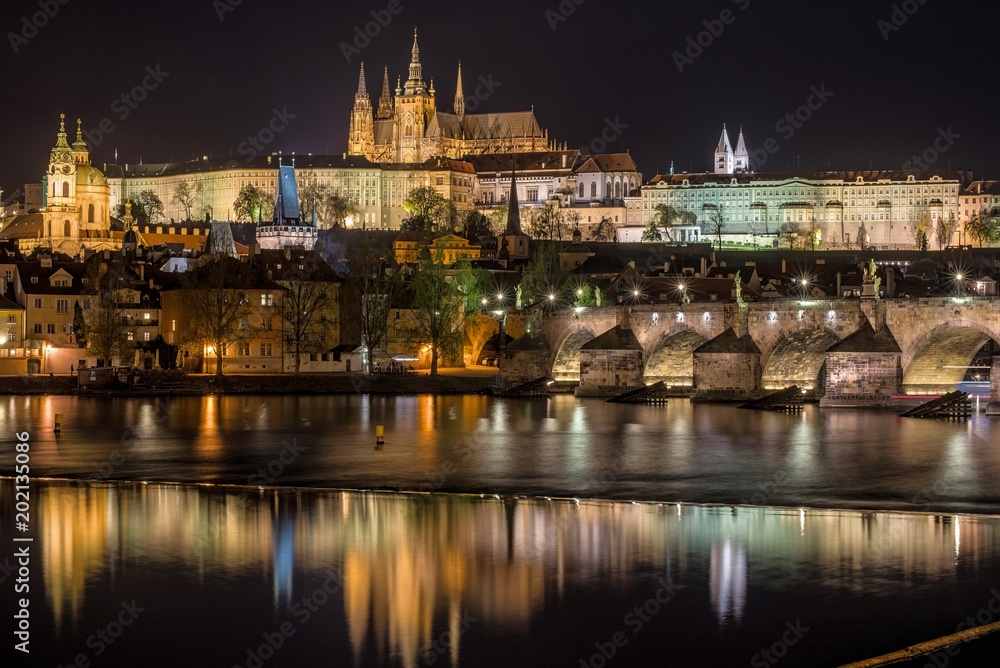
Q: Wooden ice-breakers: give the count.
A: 4